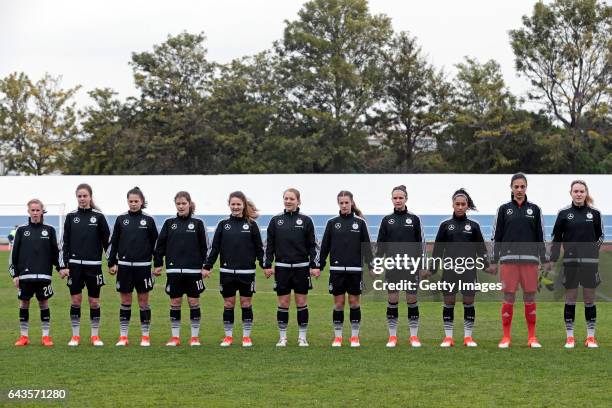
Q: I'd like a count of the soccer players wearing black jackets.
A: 11